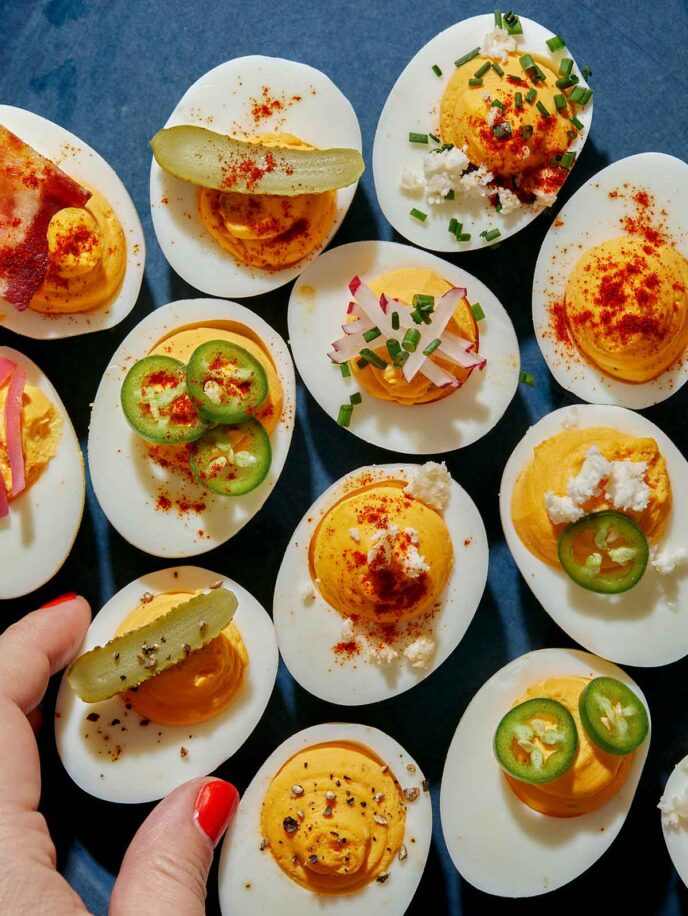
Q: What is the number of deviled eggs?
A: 13